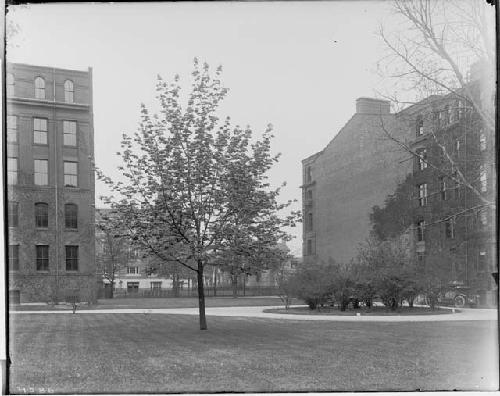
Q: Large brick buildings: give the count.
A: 2